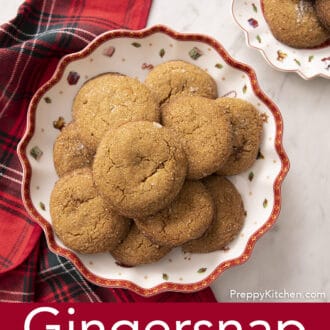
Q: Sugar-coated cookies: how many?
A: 12